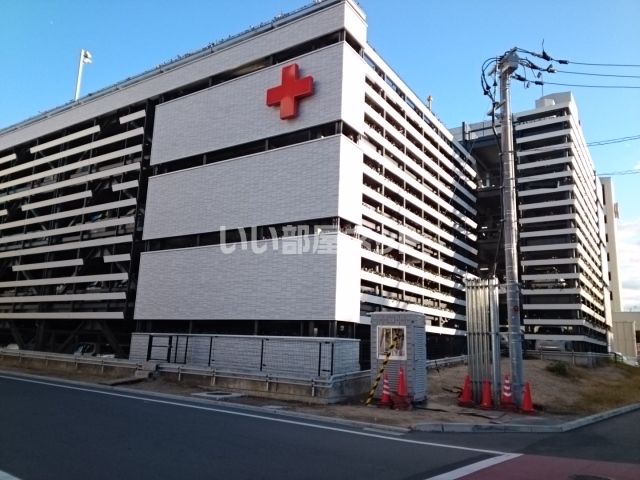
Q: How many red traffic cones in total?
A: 6